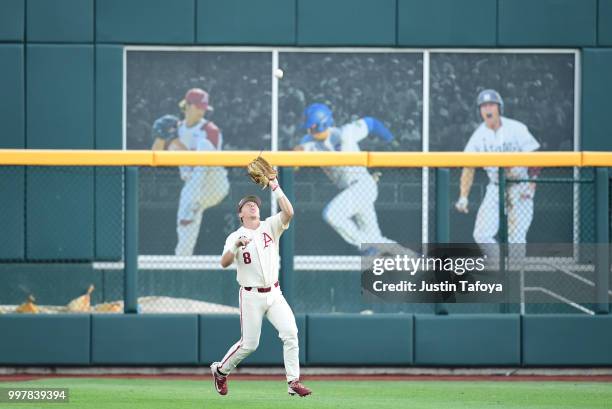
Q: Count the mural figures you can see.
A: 3